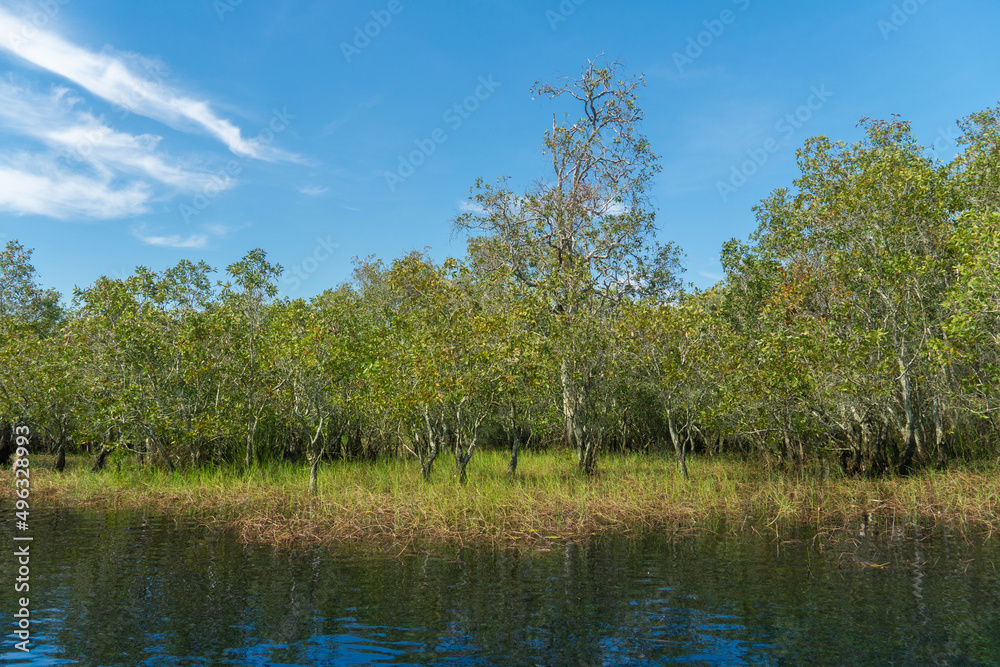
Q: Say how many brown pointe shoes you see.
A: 0